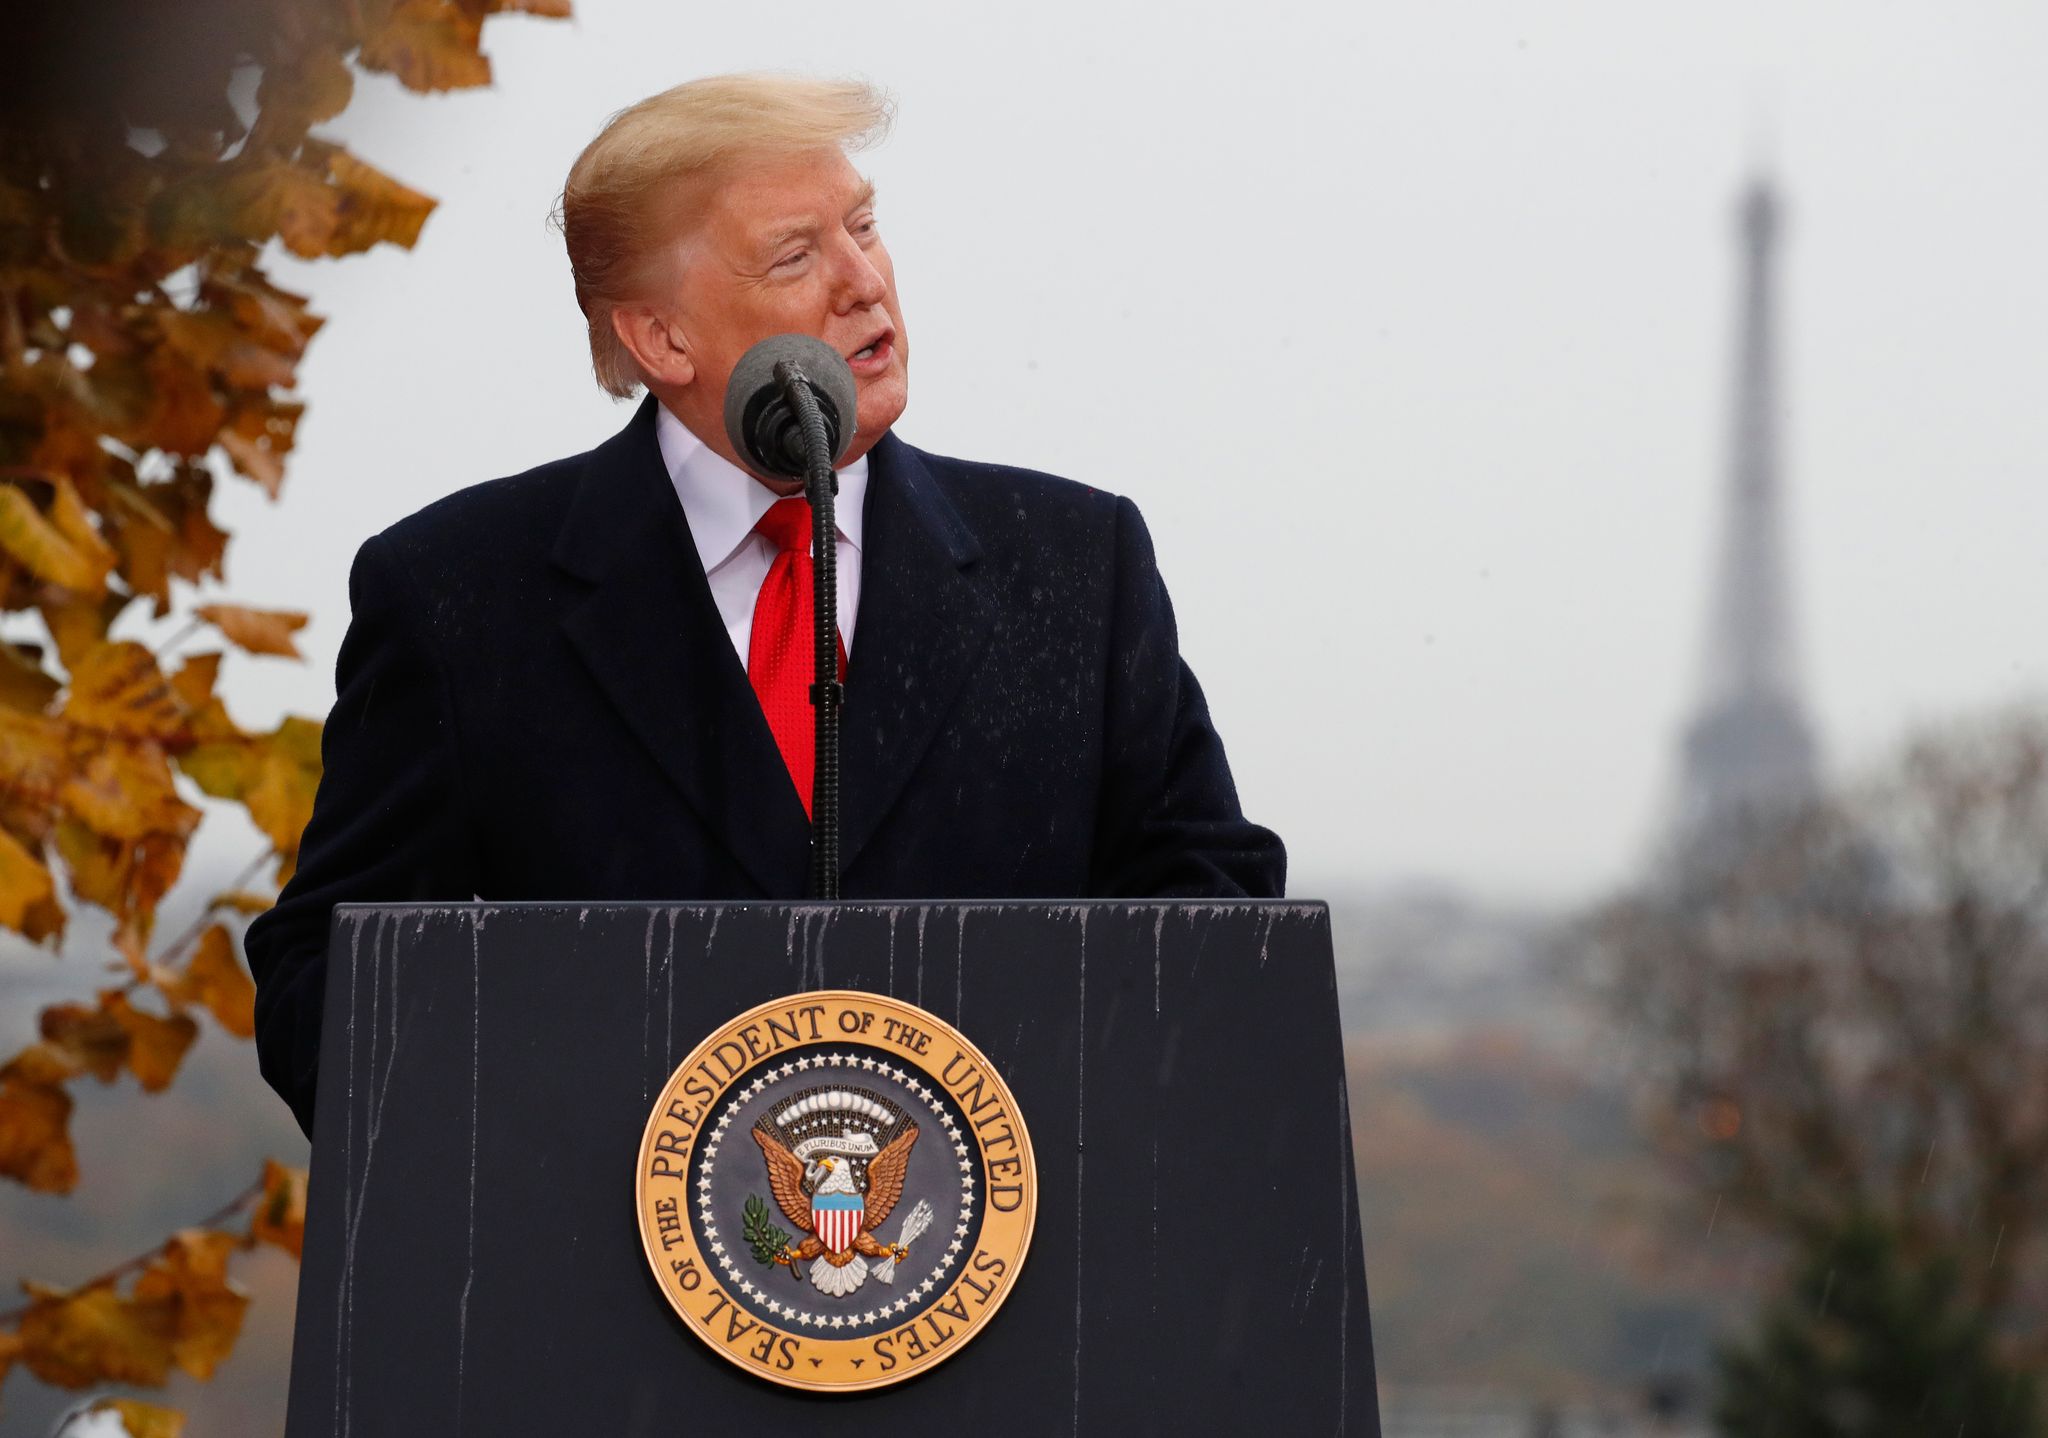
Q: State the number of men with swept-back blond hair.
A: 1